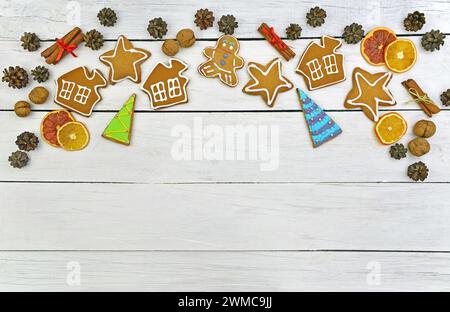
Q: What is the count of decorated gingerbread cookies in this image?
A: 9